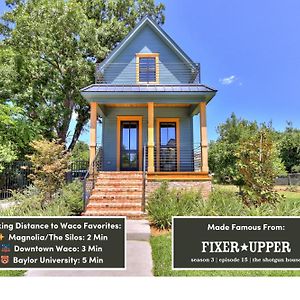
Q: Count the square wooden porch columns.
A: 3